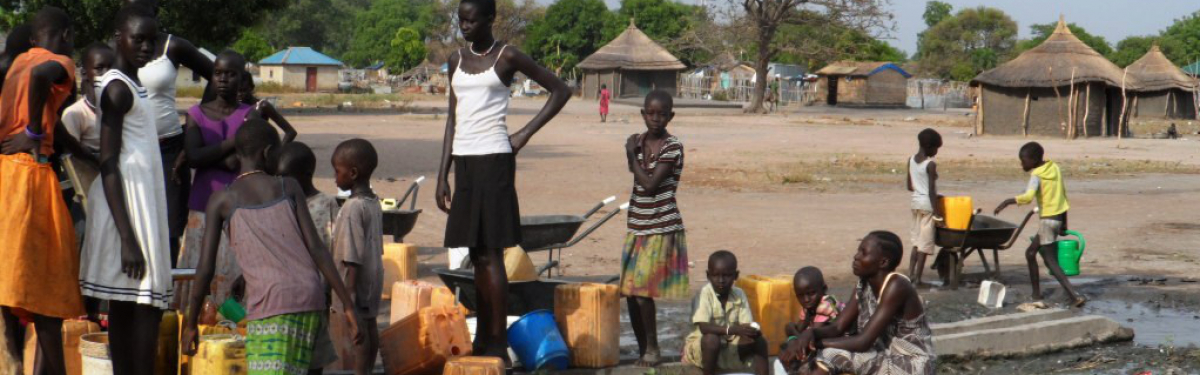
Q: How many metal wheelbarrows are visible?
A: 4